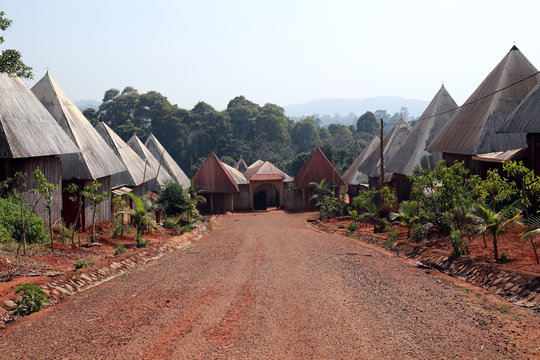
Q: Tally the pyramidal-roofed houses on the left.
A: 5